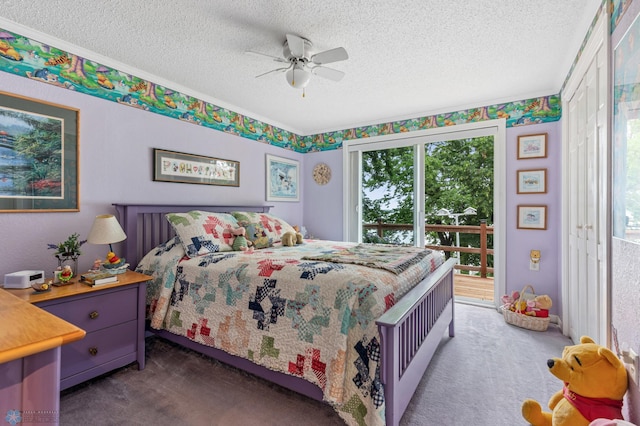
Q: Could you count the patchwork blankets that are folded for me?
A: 1